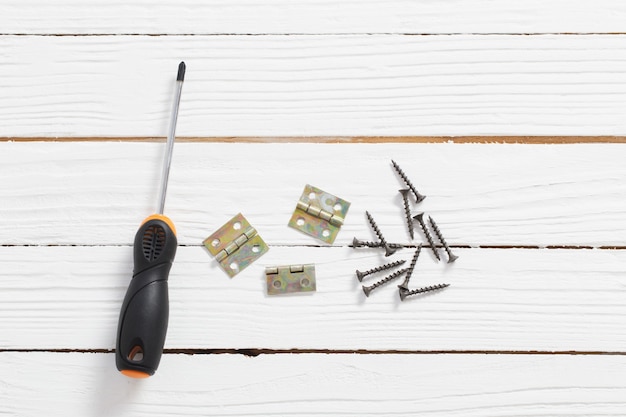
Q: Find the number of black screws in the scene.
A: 10